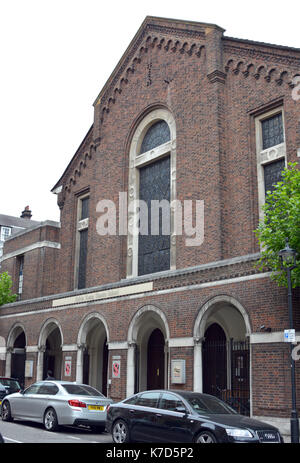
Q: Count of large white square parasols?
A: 0